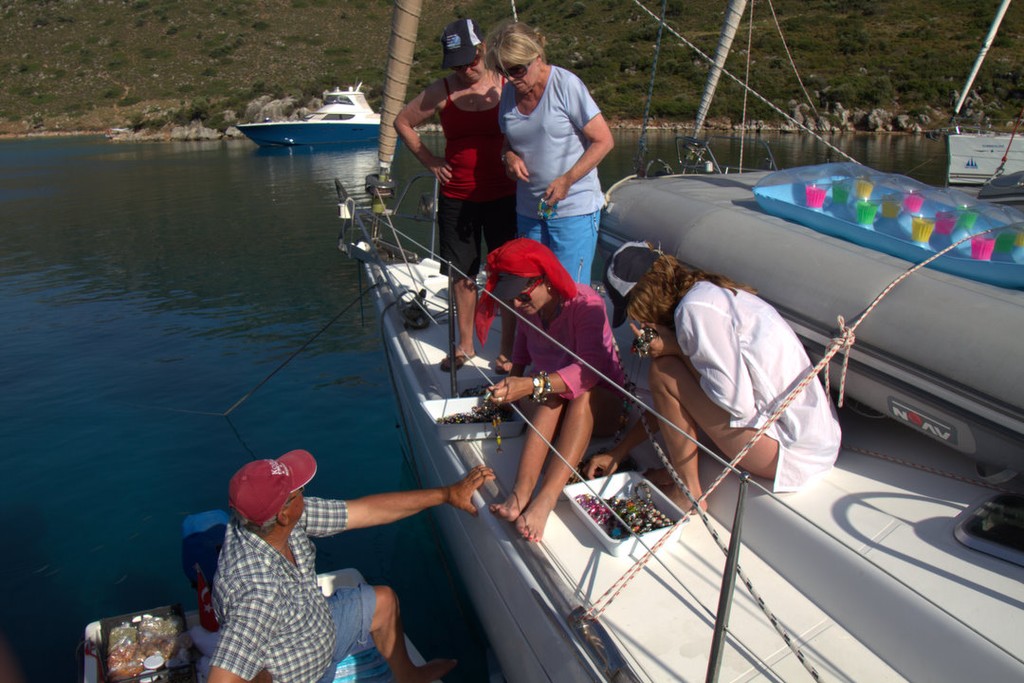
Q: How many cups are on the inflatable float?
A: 12